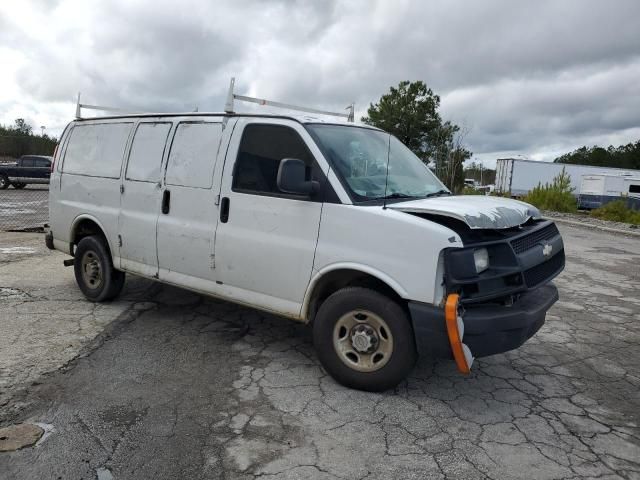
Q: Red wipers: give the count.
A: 0